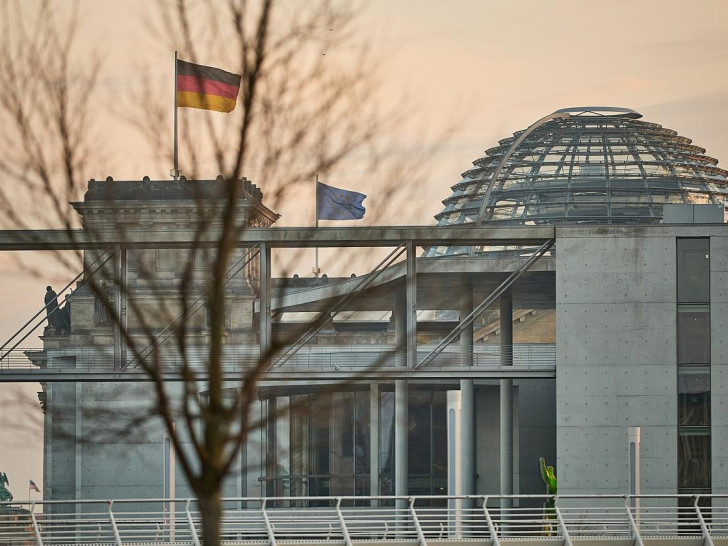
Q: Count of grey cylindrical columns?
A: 3